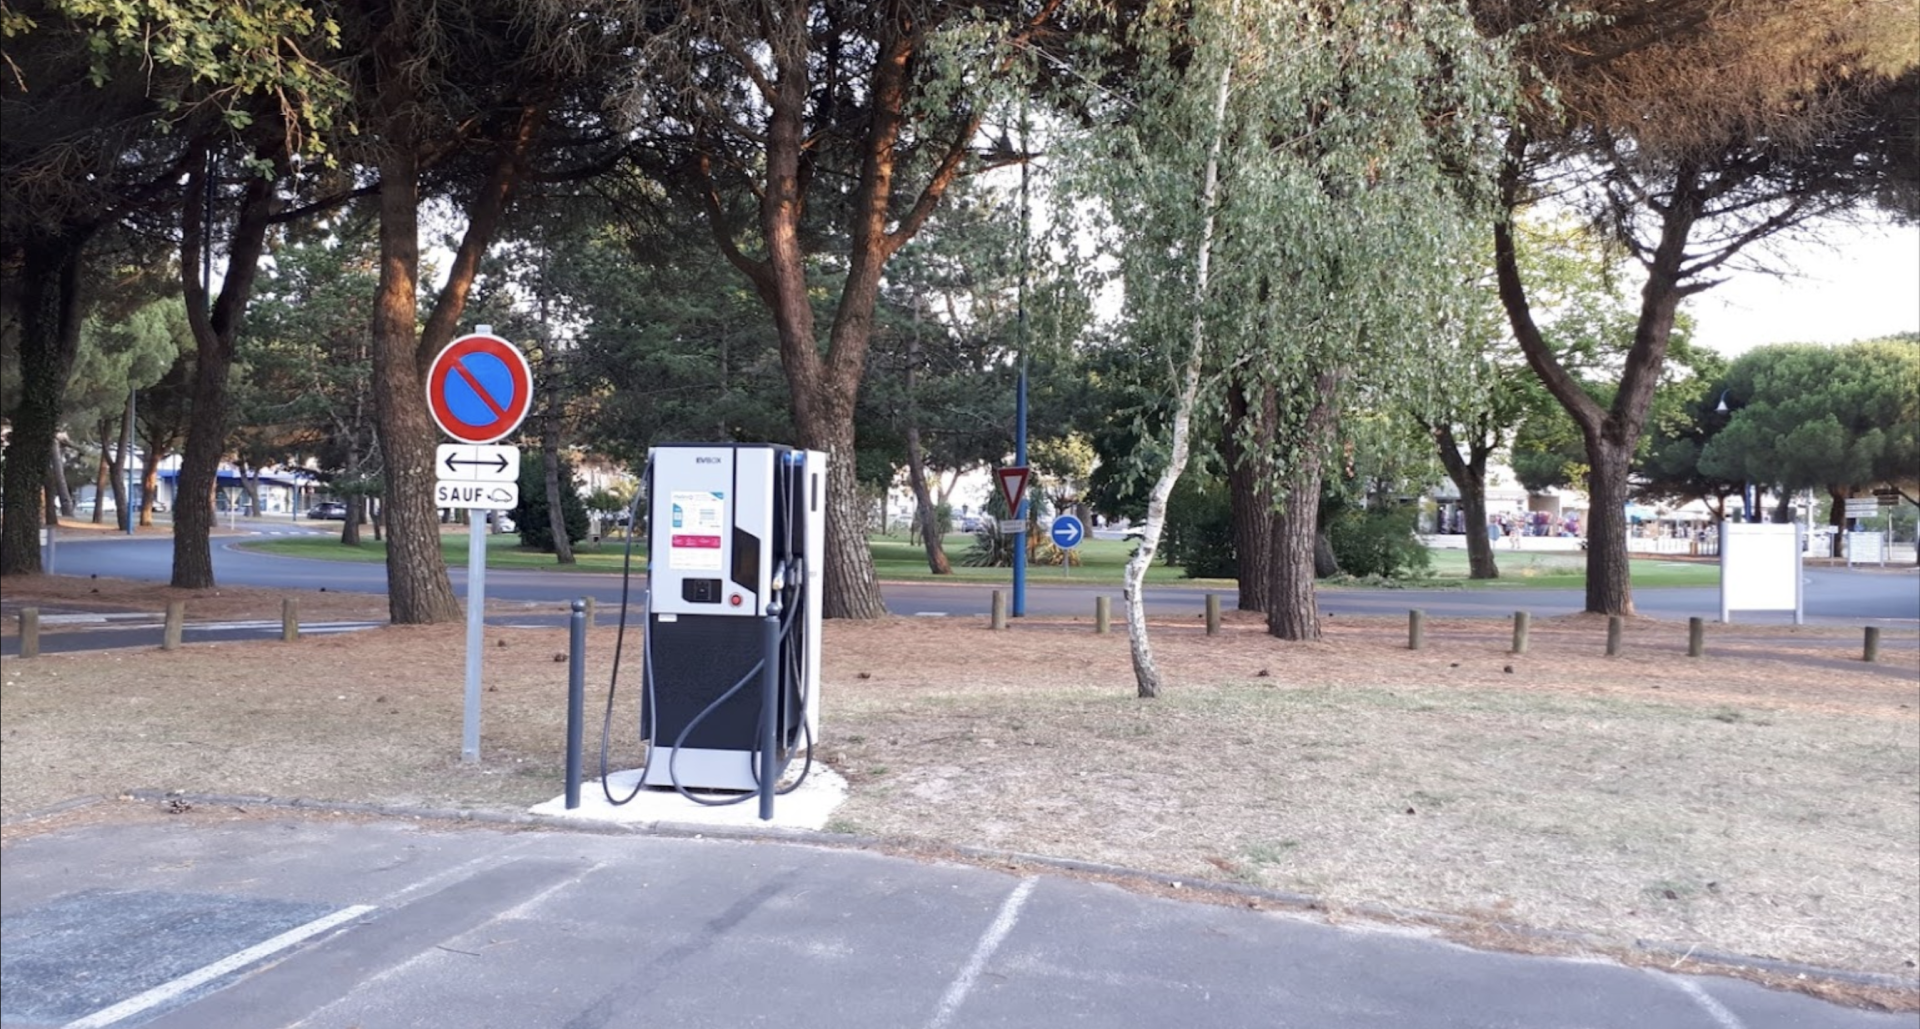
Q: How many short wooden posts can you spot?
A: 12